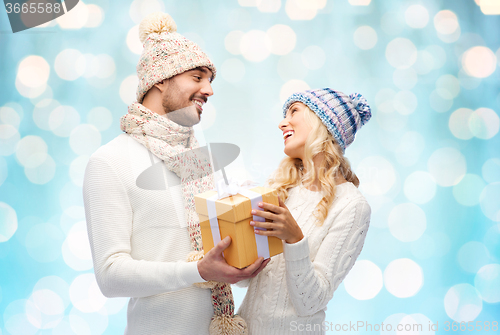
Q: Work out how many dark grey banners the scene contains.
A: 1